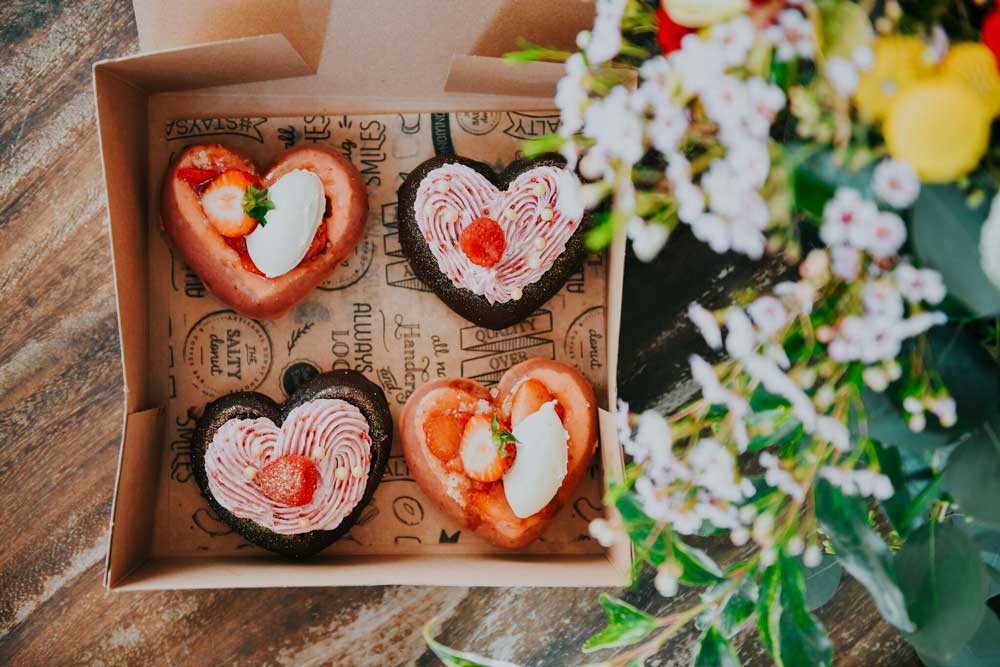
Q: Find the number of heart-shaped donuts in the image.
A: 4